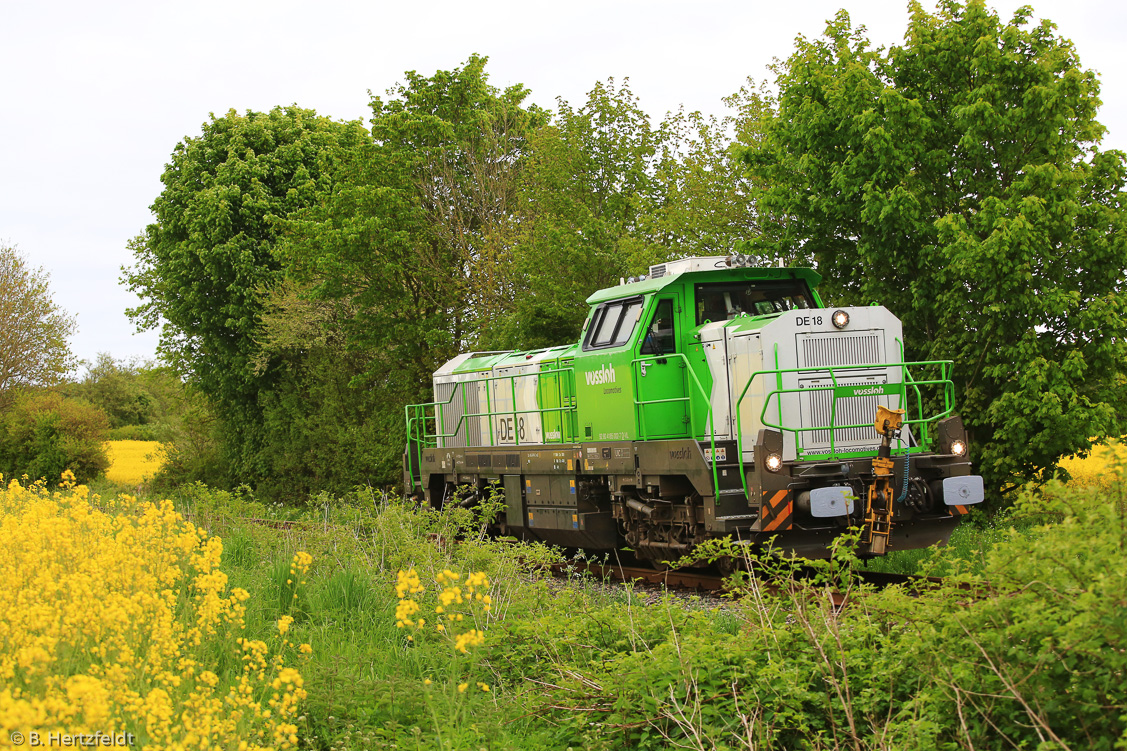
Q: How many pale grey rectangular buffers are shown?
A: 2